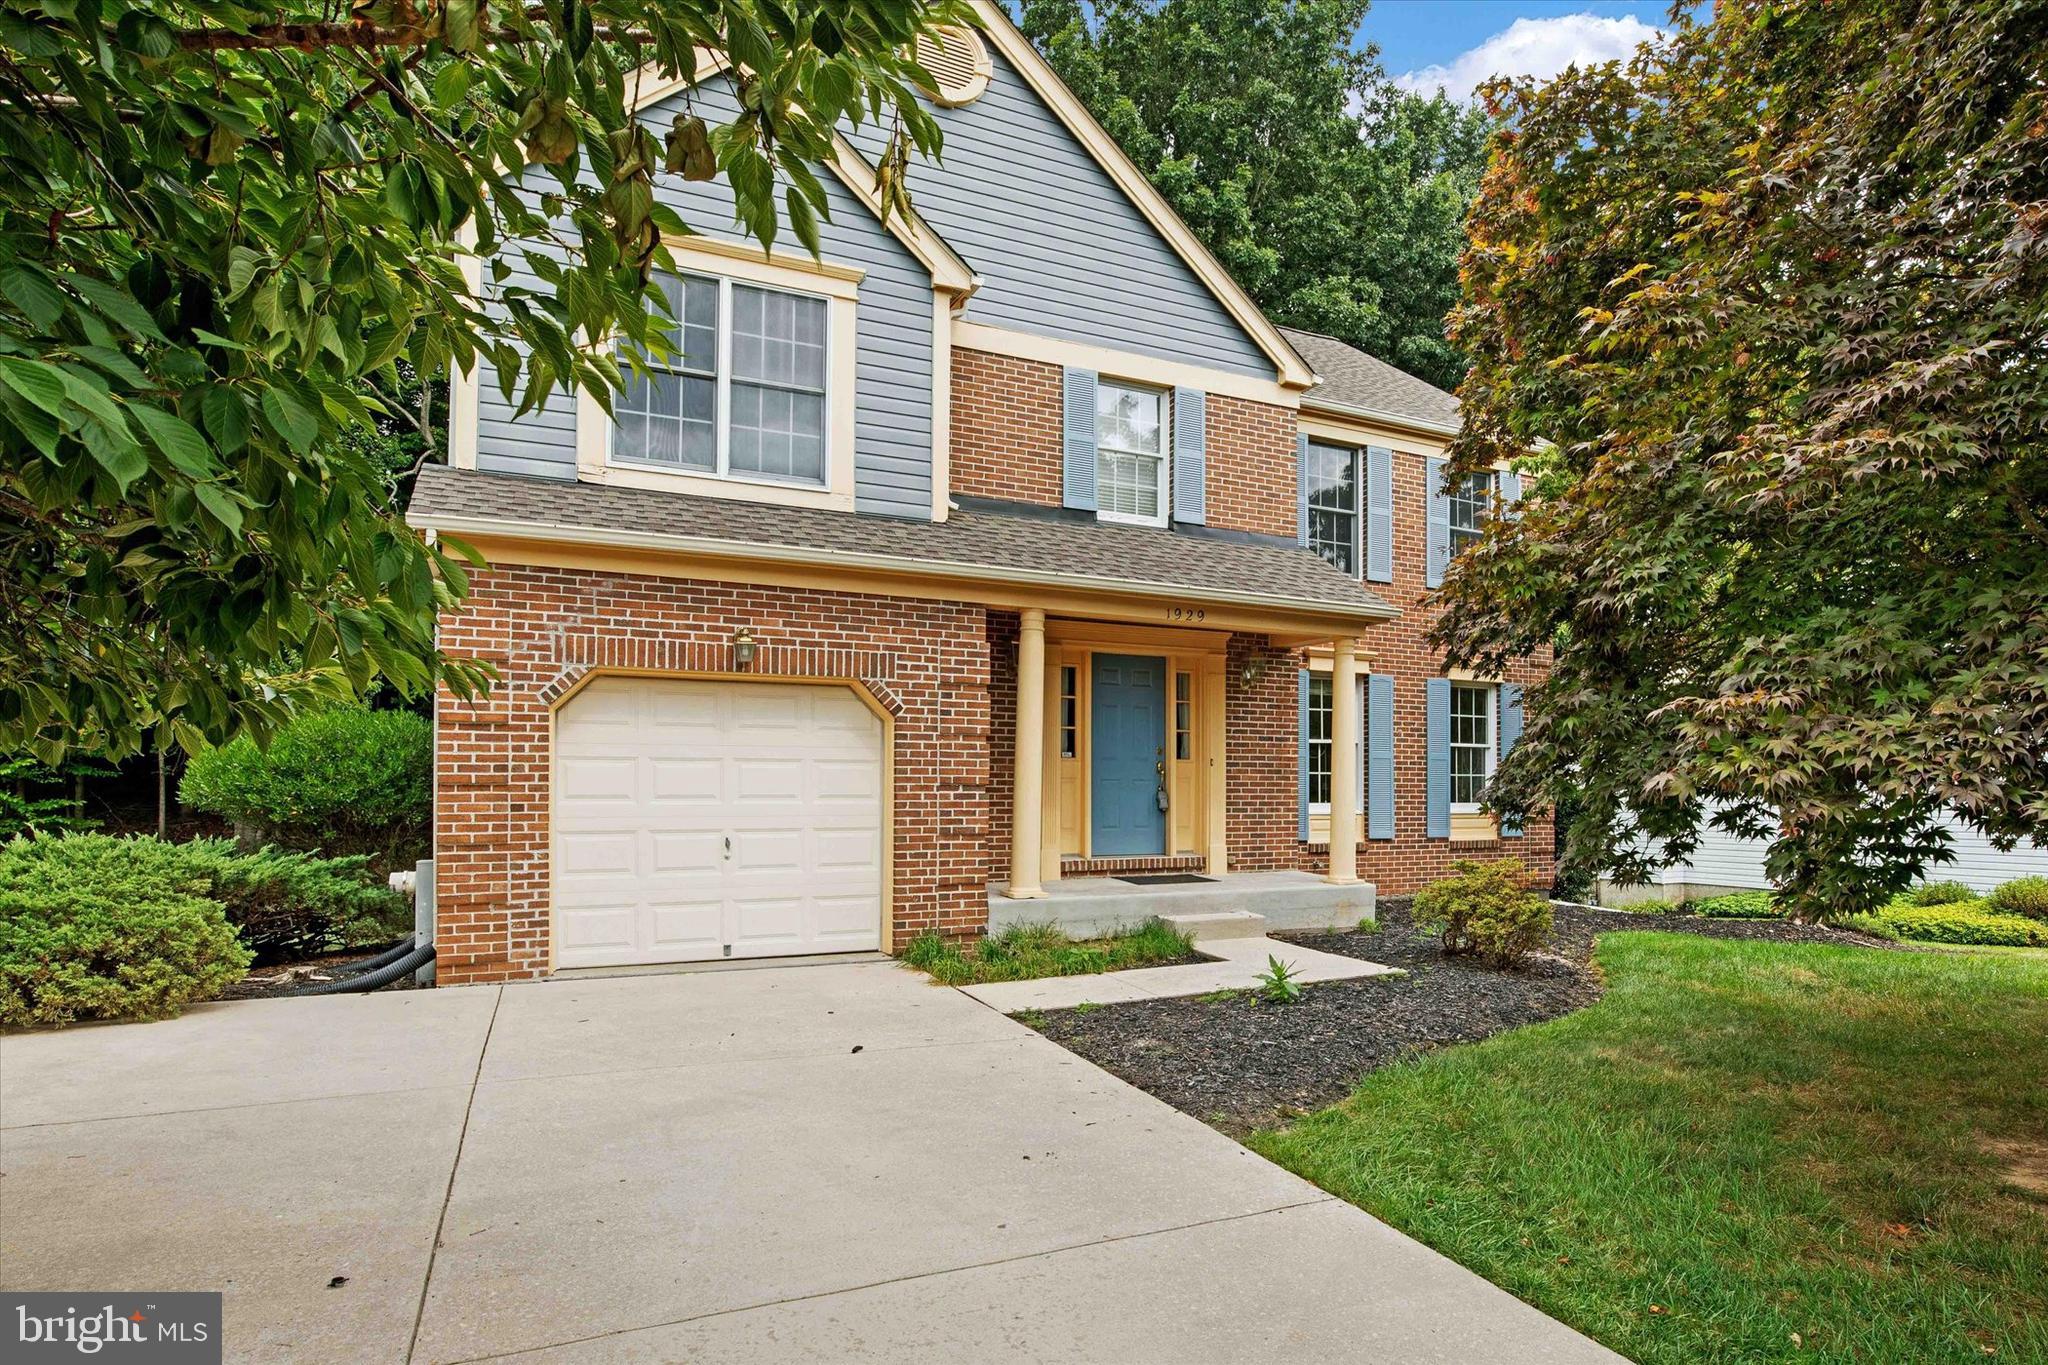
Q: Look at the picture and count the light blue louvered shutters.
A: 10